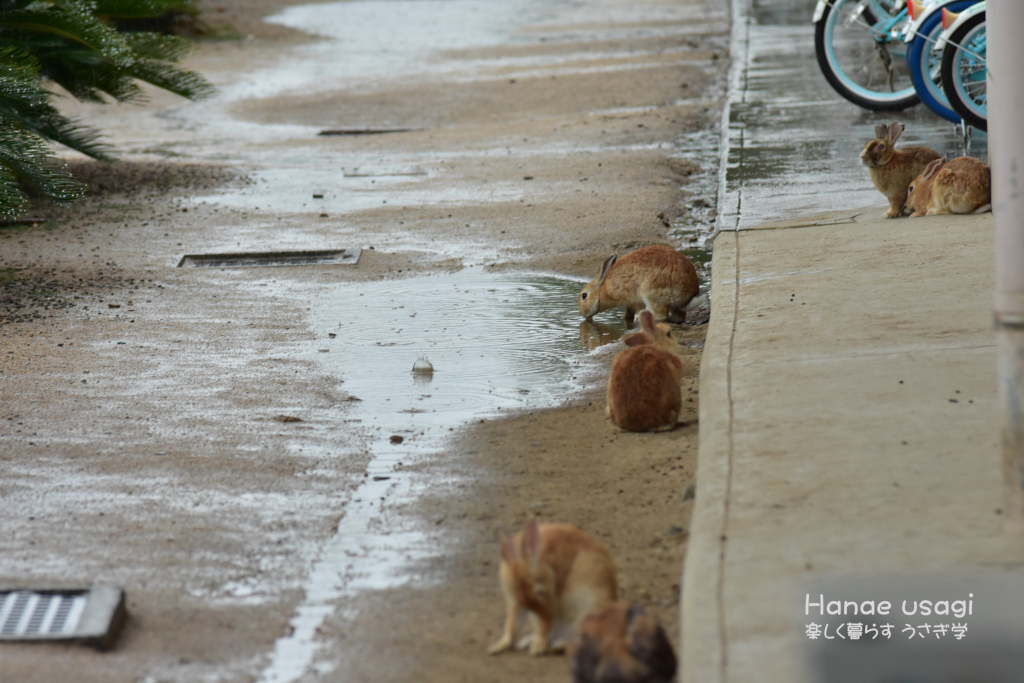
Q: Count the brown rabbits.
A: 6